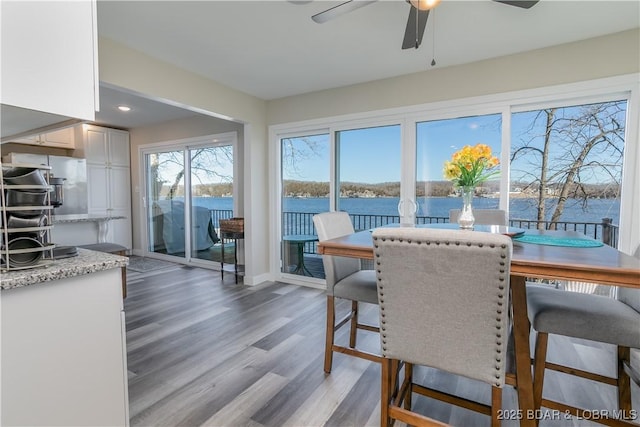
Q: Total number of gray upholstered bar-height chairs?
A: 4